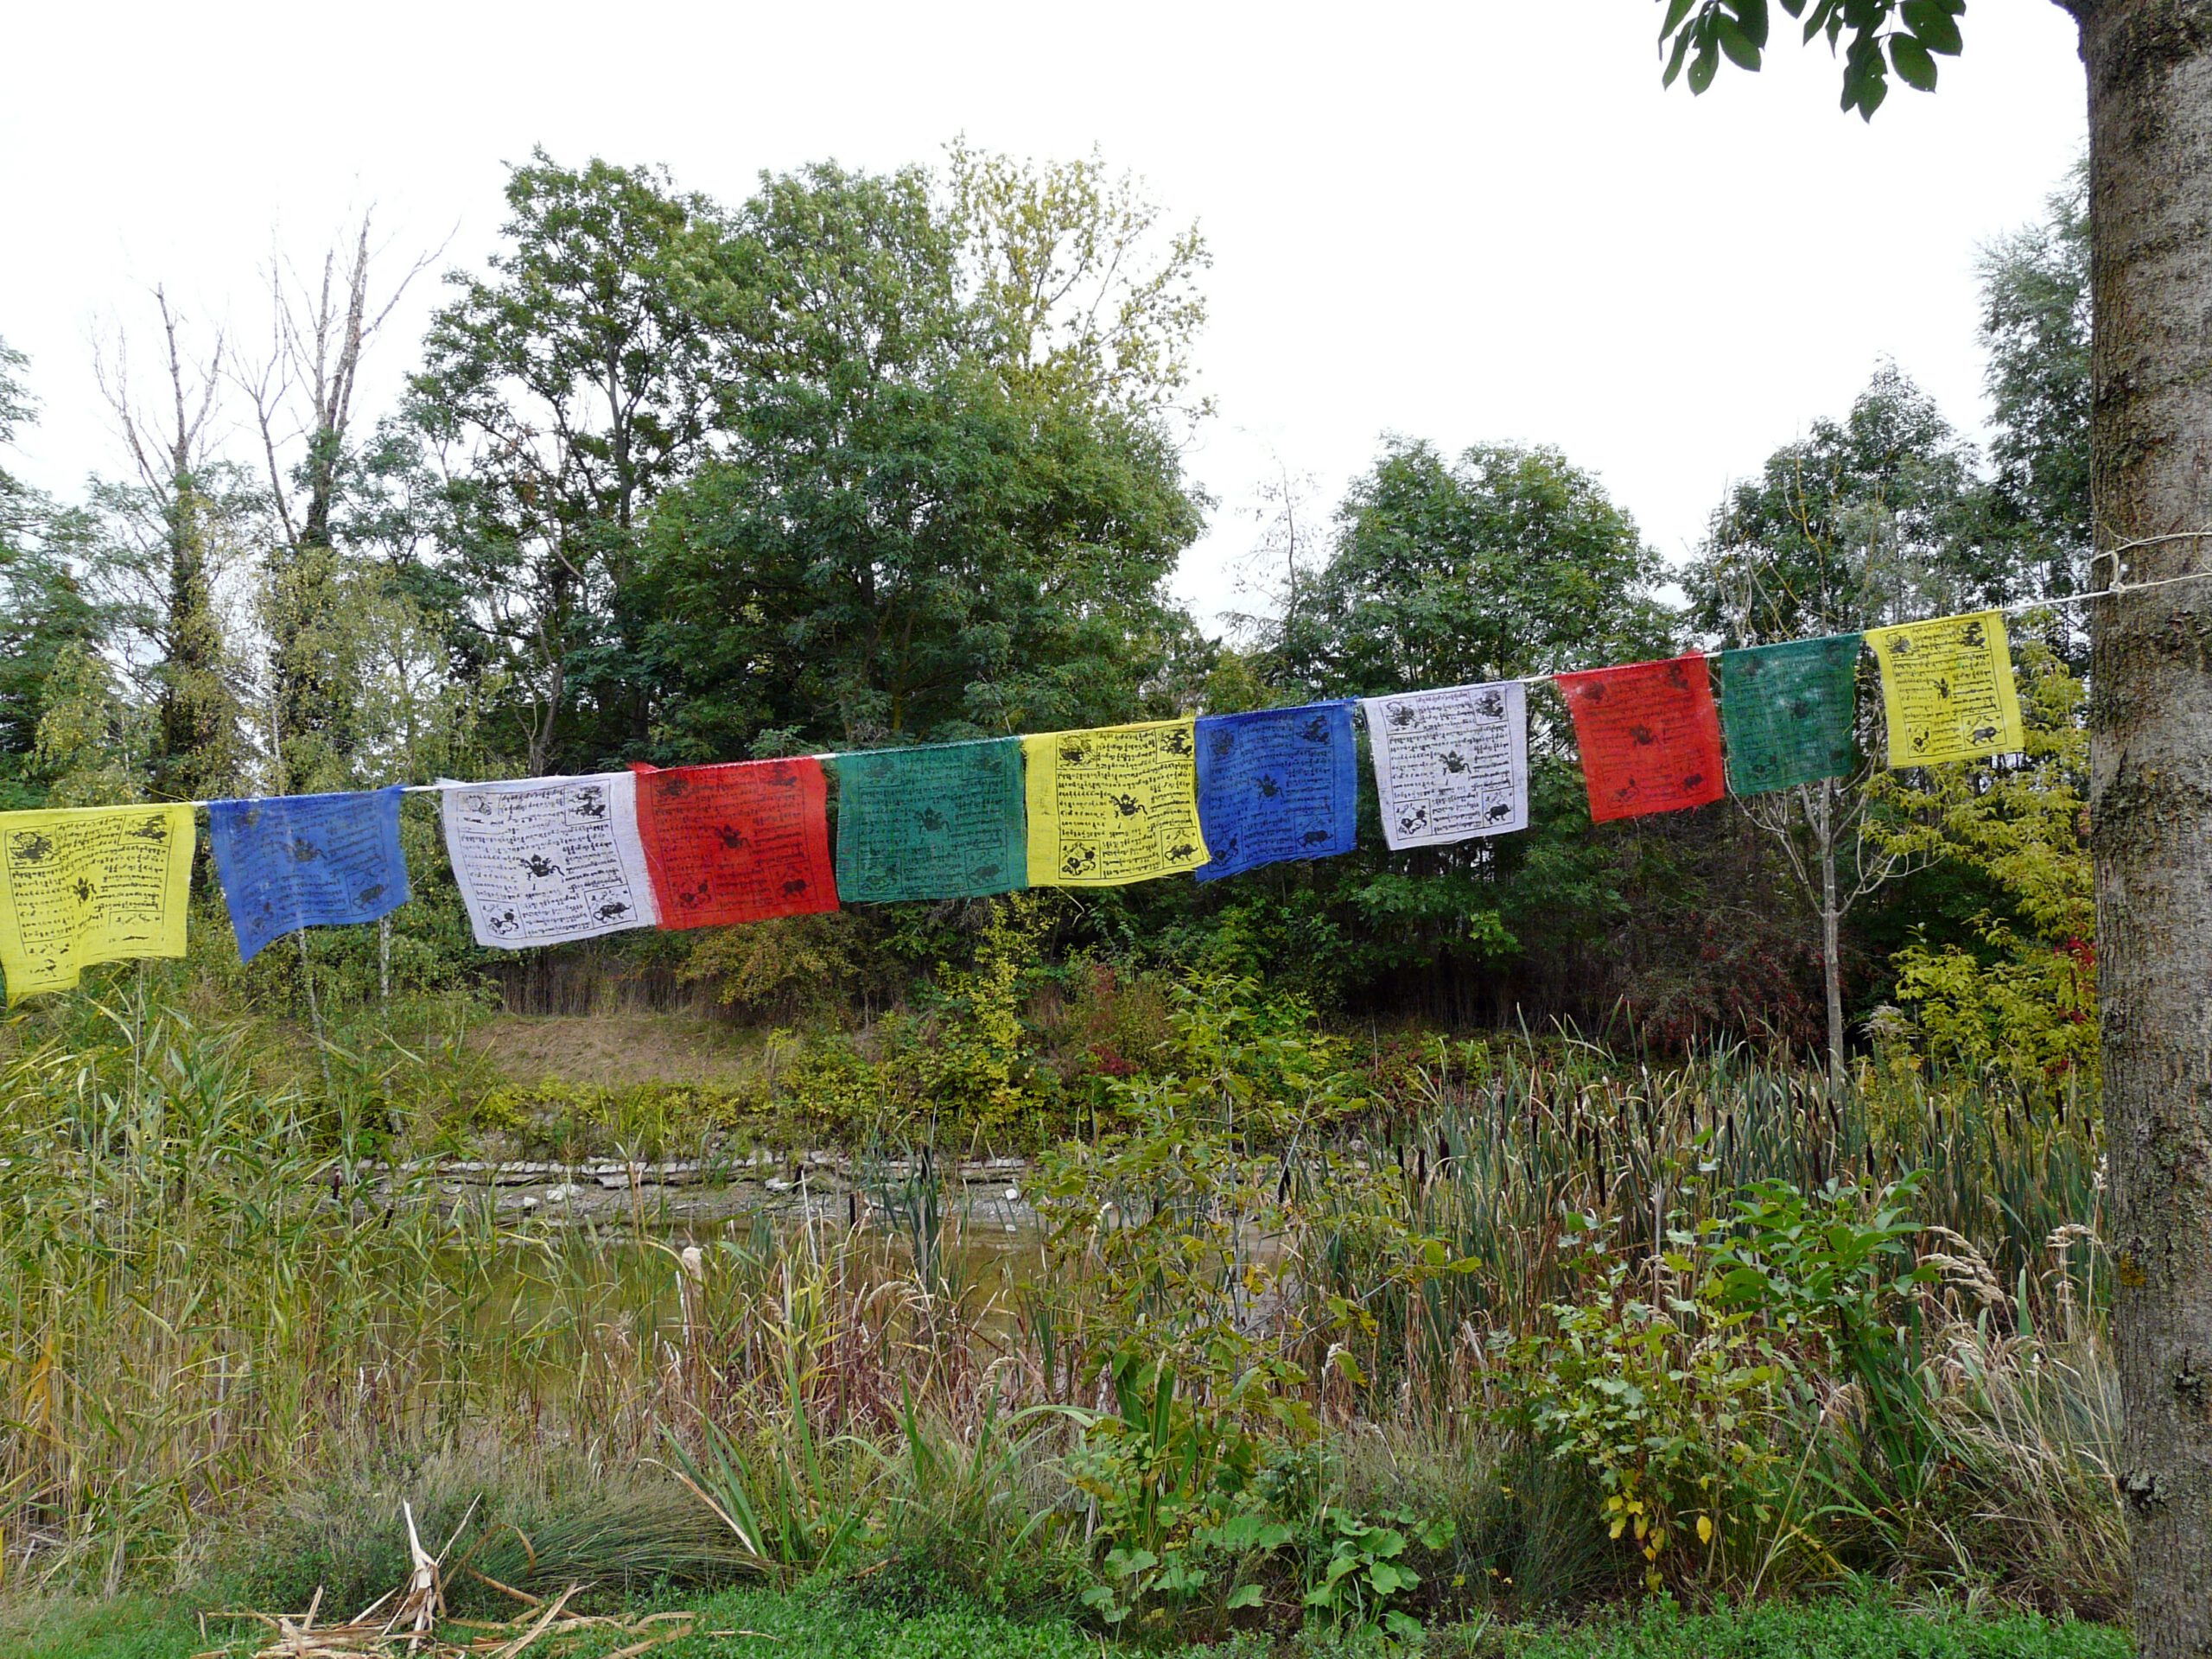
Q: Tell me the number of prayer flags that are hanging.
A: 11